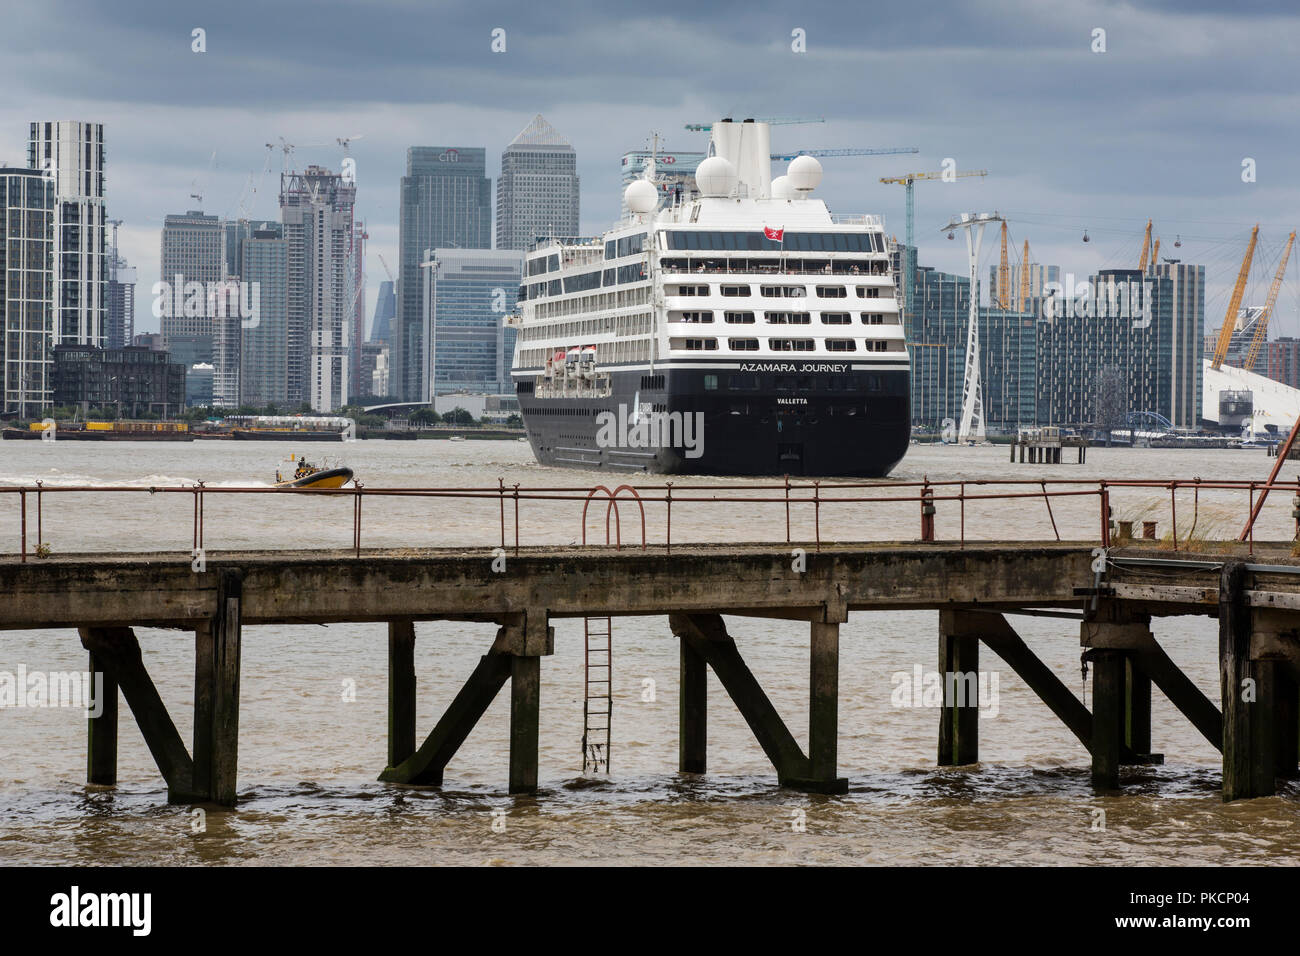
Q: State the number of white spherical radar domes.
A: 4